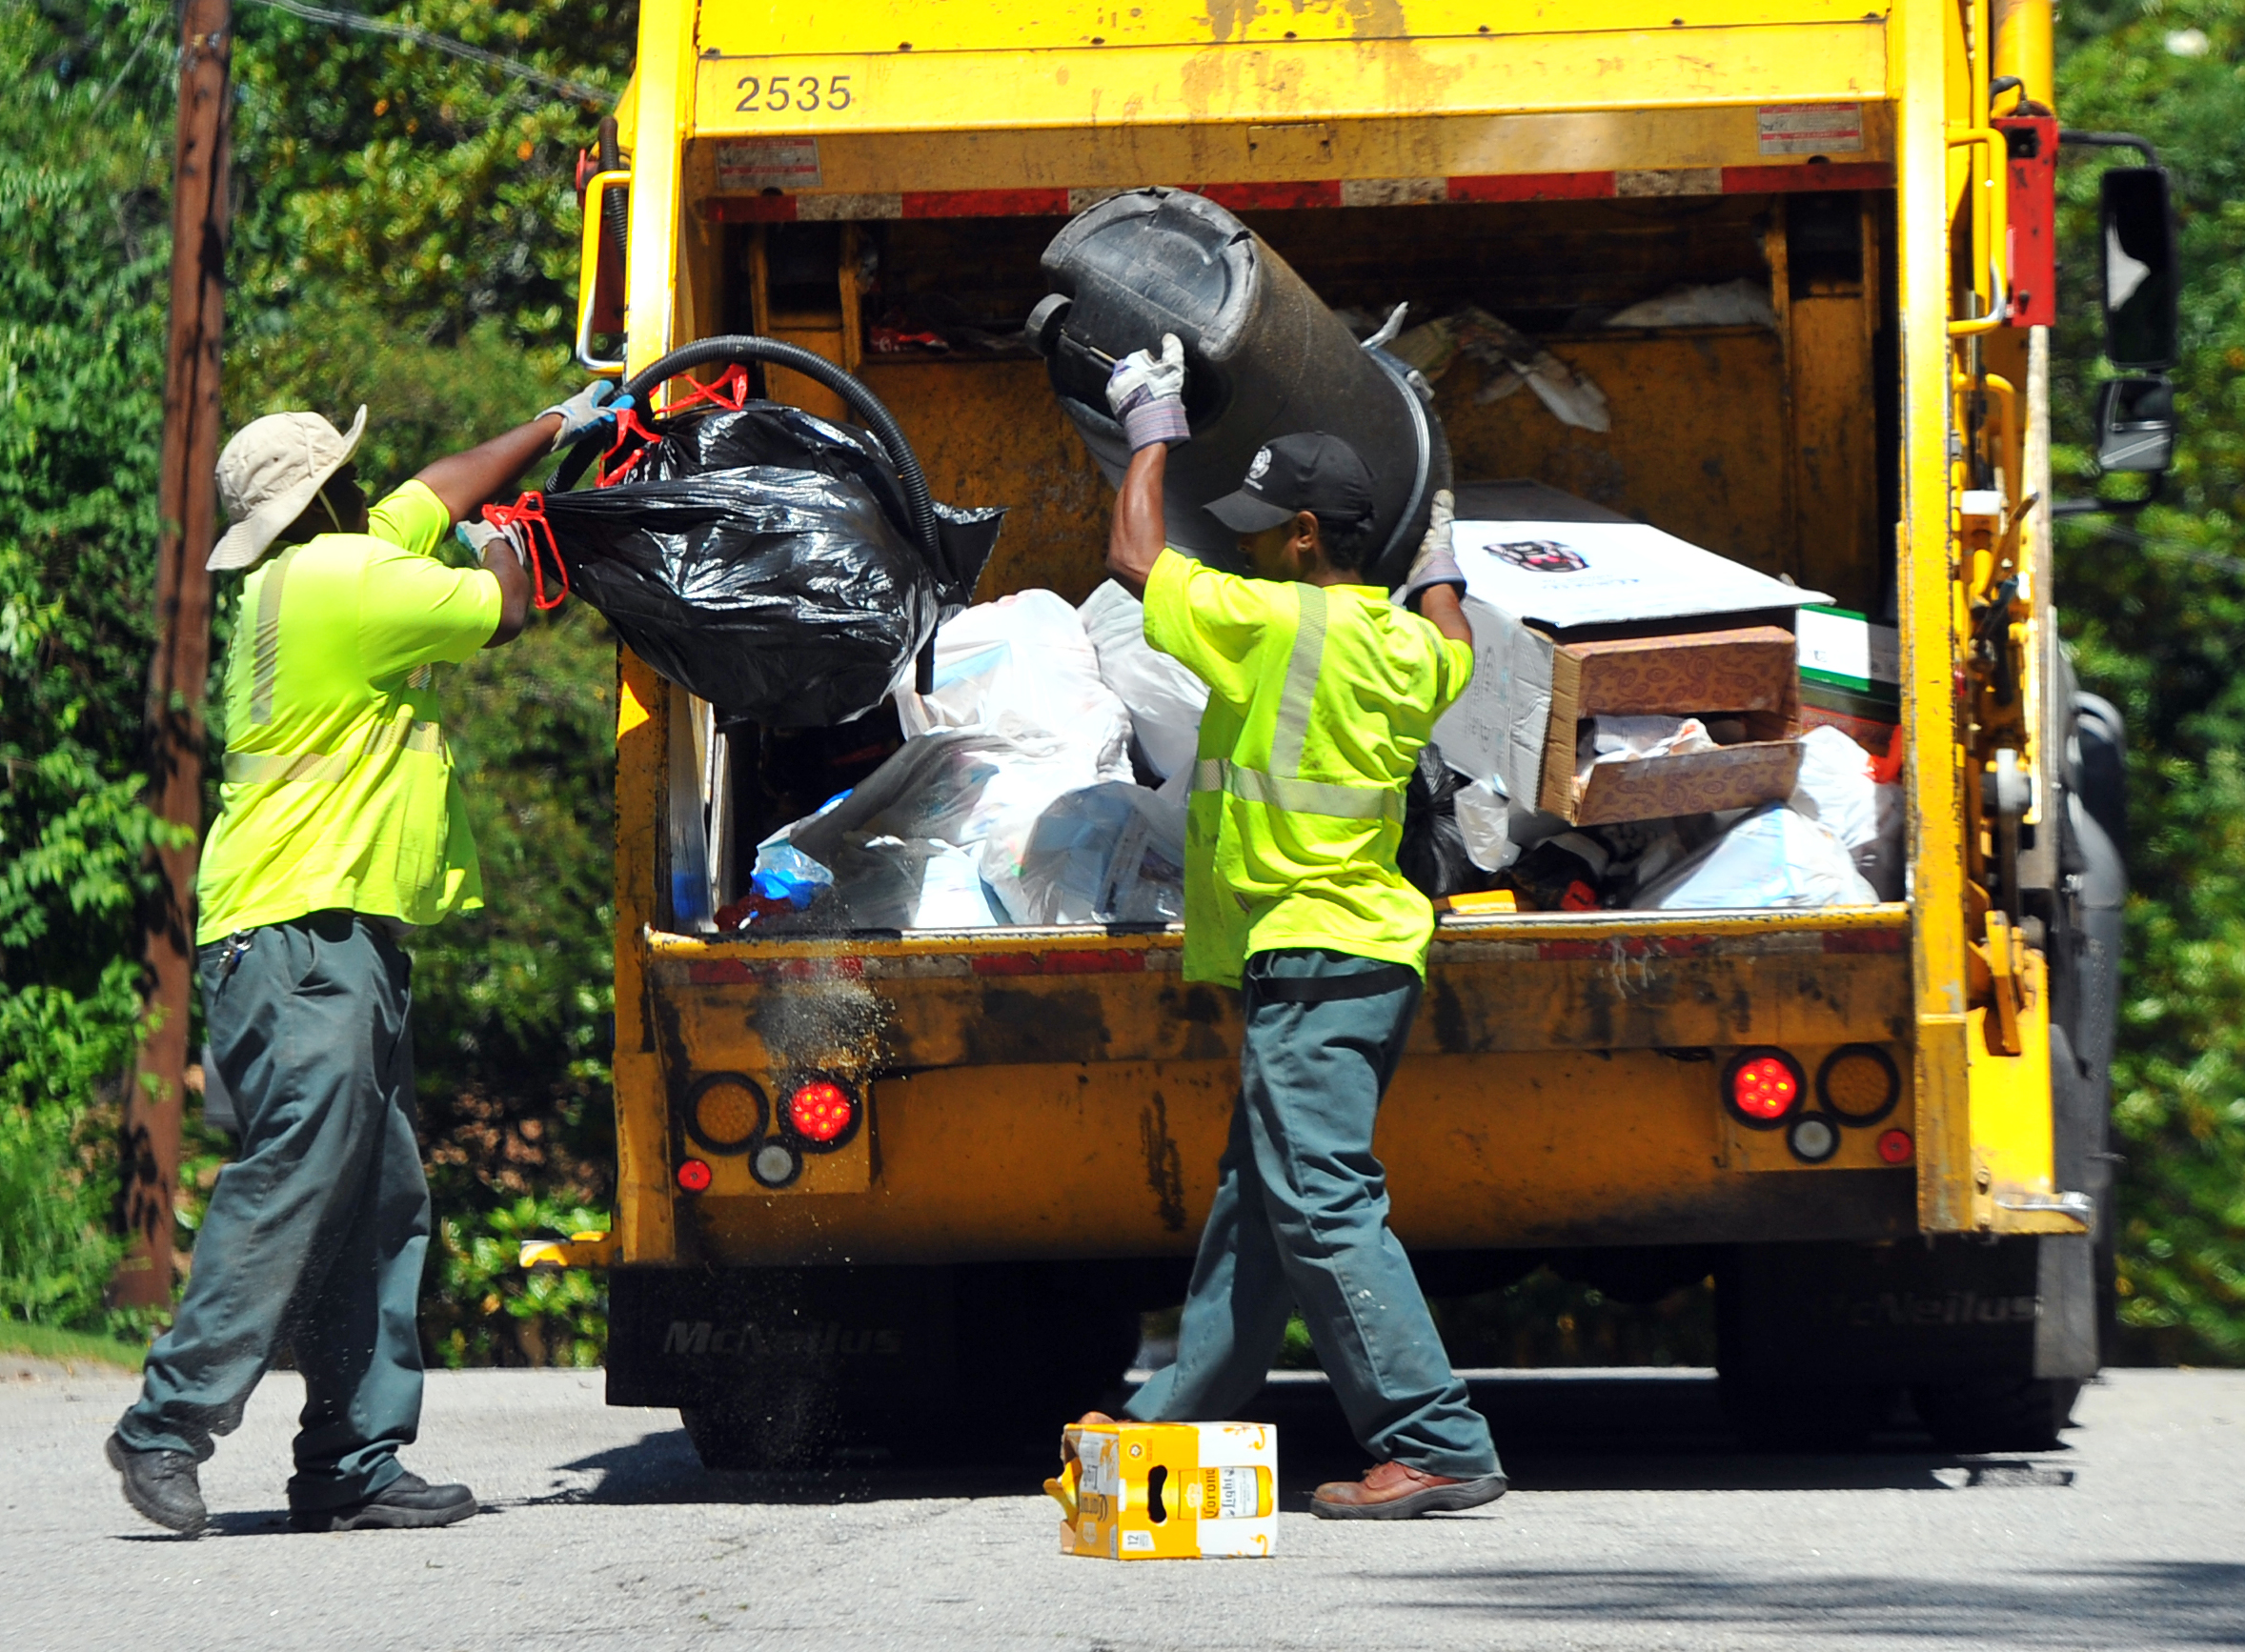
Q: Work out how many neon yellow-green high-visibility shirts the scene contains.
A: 2